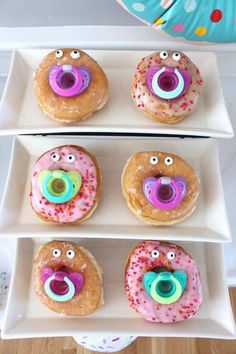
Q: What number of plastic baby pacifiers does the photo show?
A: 6